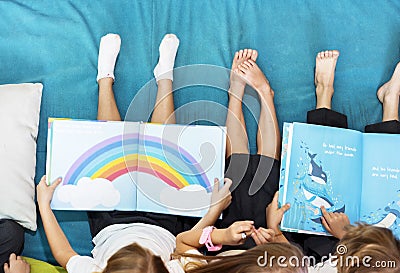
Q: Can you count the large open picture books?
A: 2